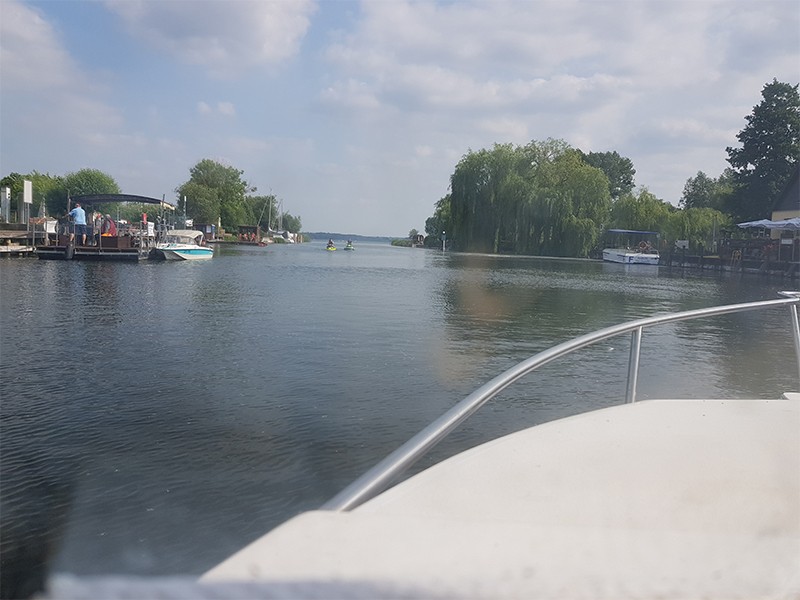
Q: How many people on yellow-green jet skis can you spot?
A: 2